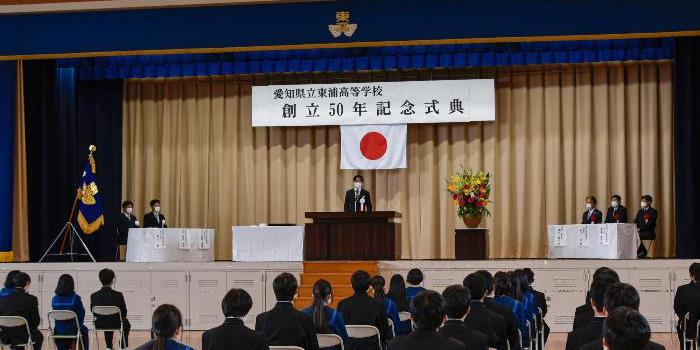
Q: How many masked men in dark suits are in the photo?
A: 6